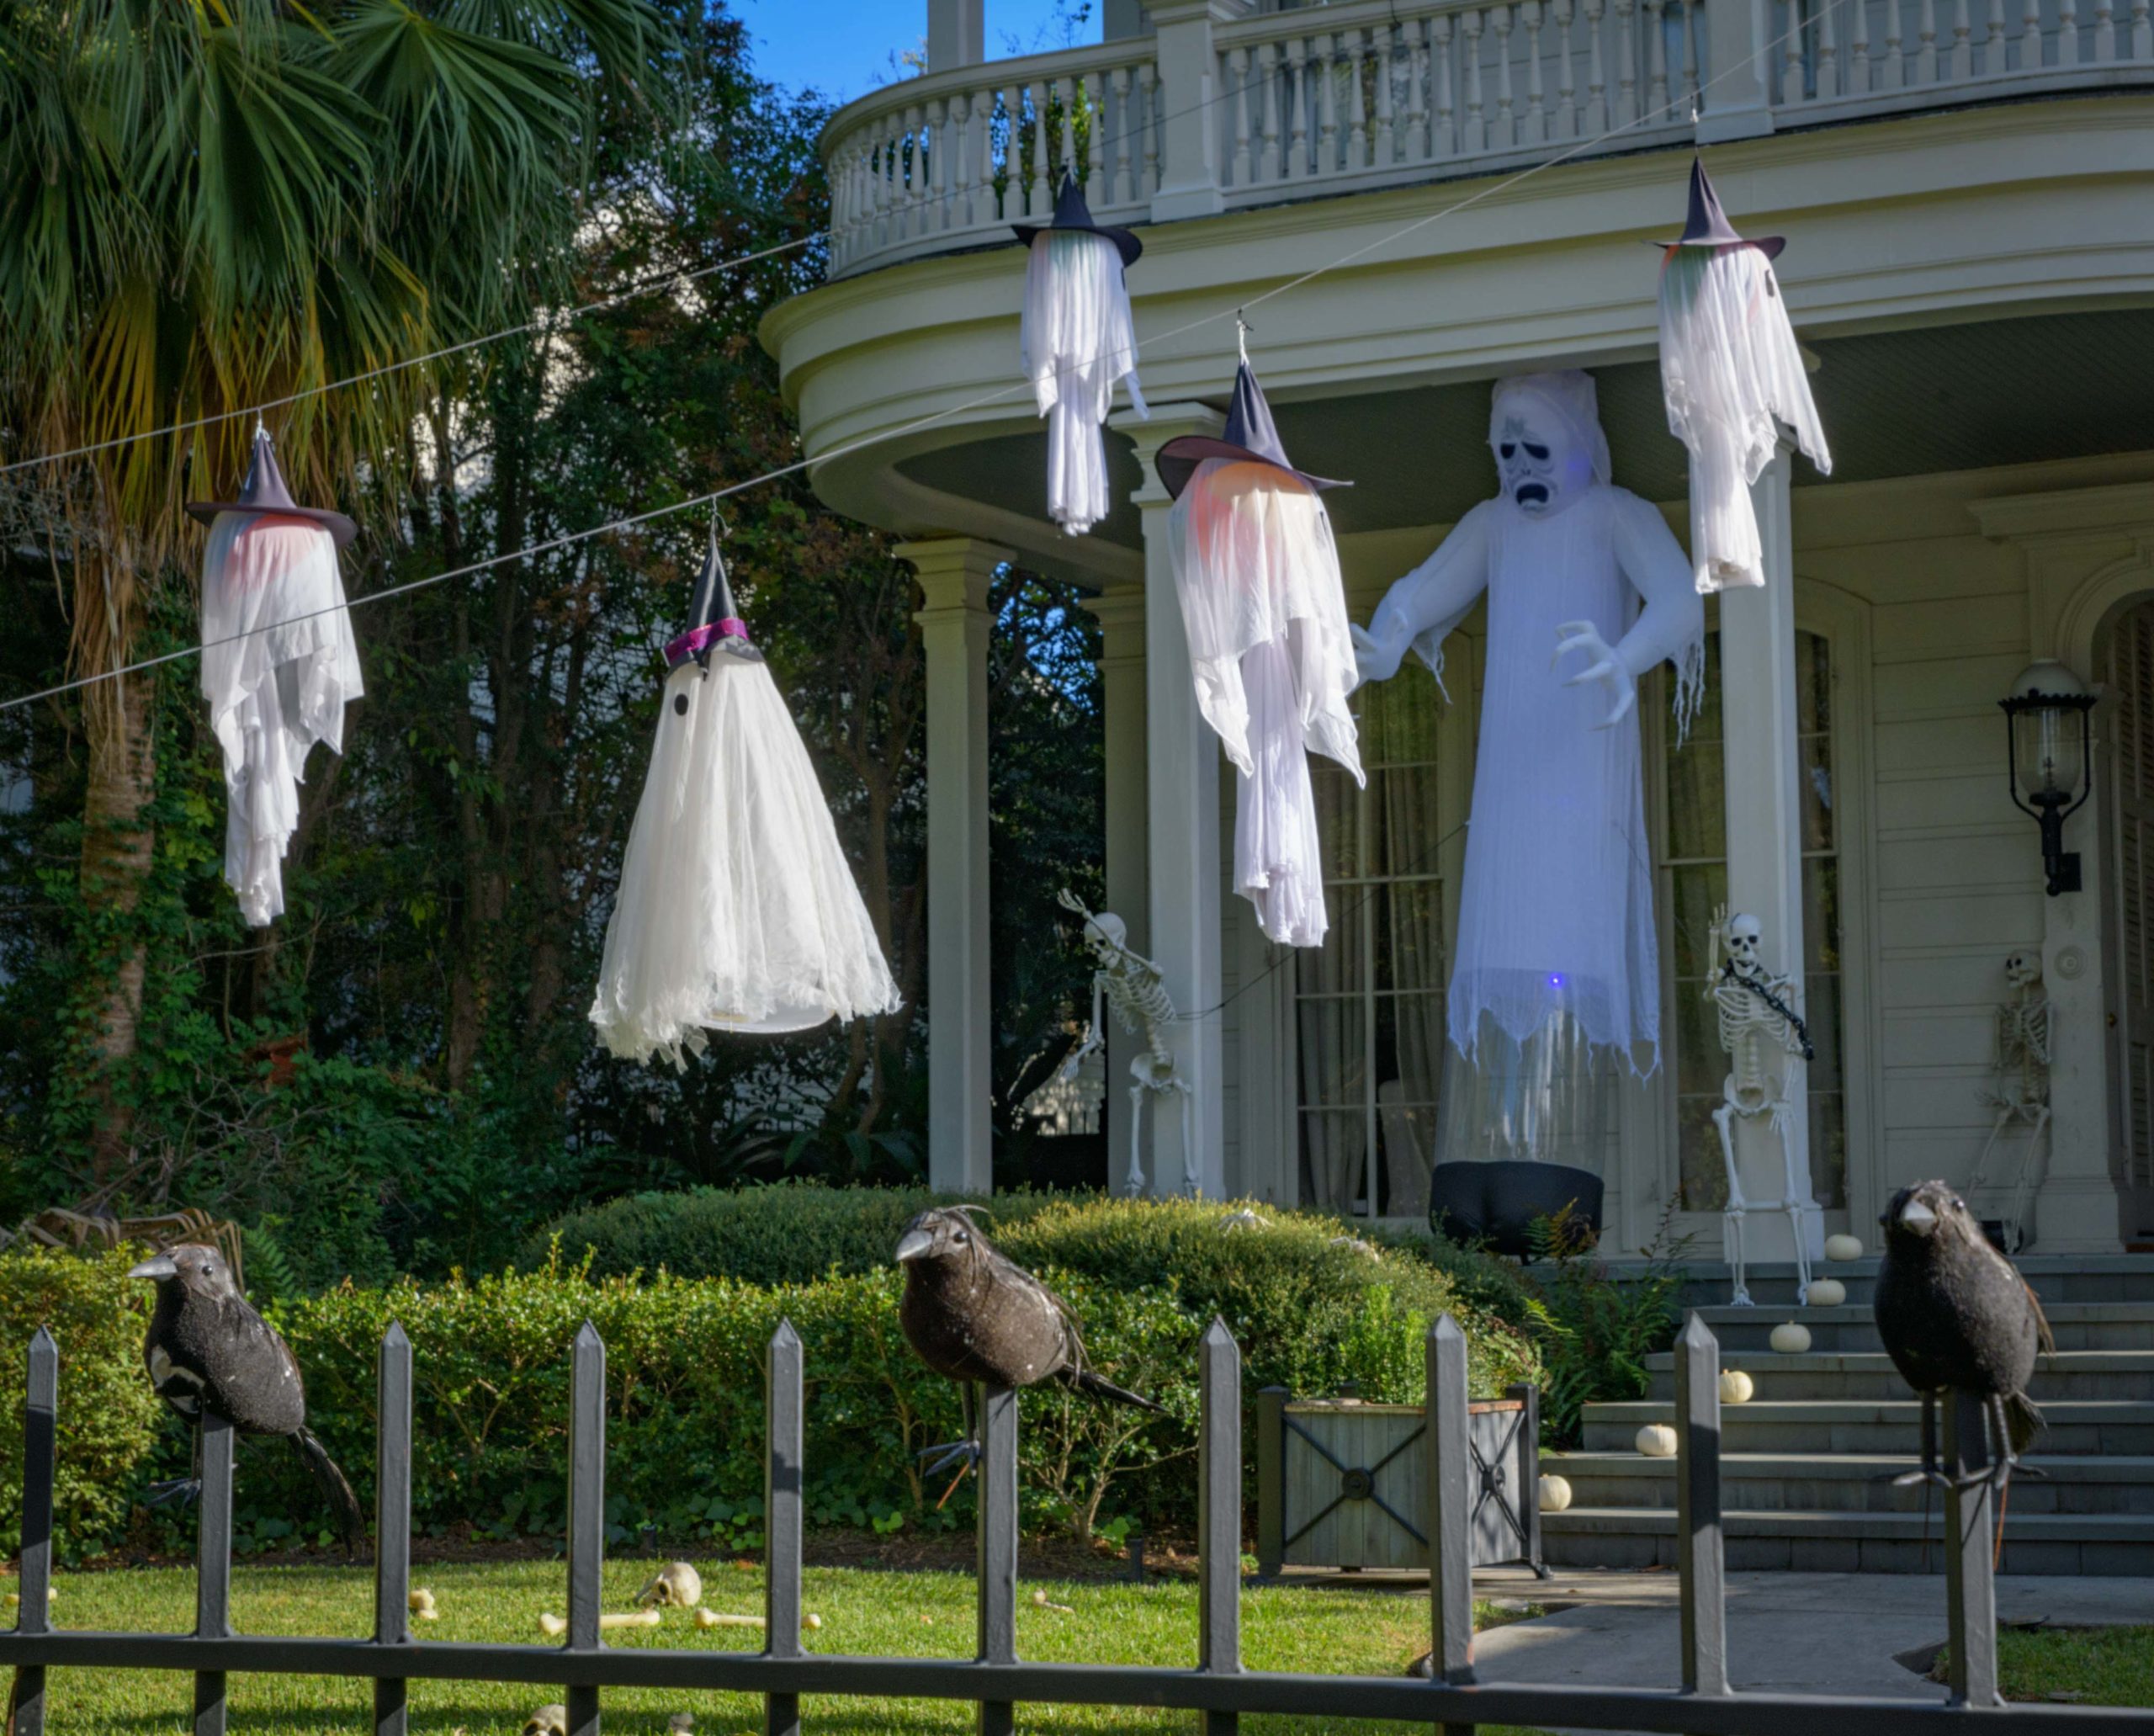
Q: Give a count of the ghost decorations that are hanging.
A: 5